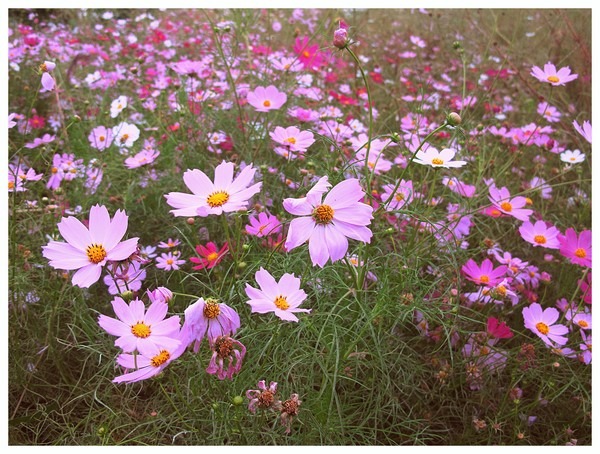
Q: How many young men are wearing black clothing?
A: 0